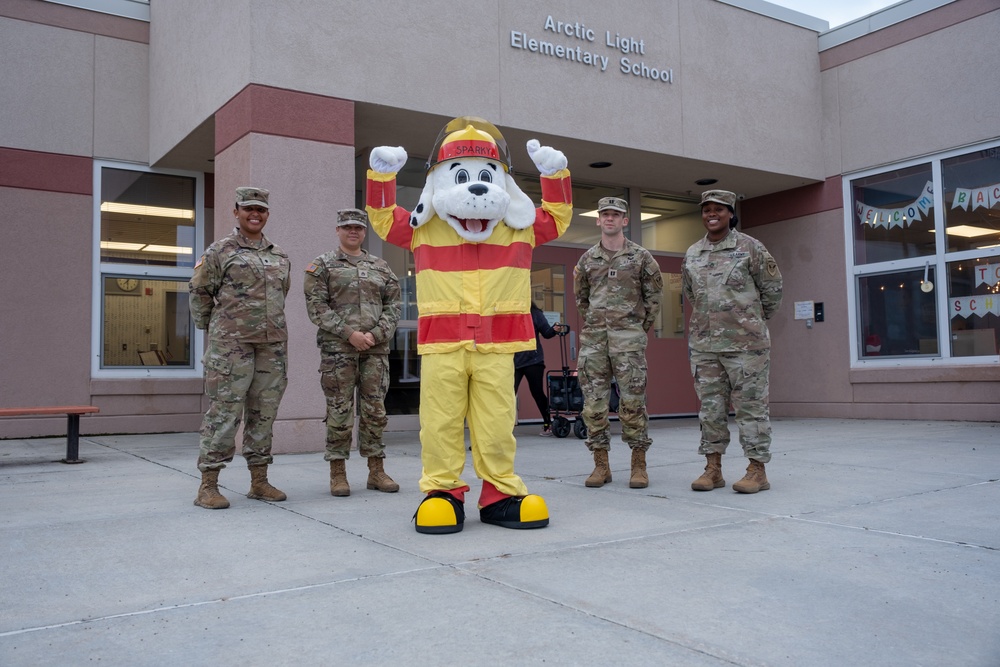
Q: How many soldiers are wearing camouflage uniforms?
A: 4